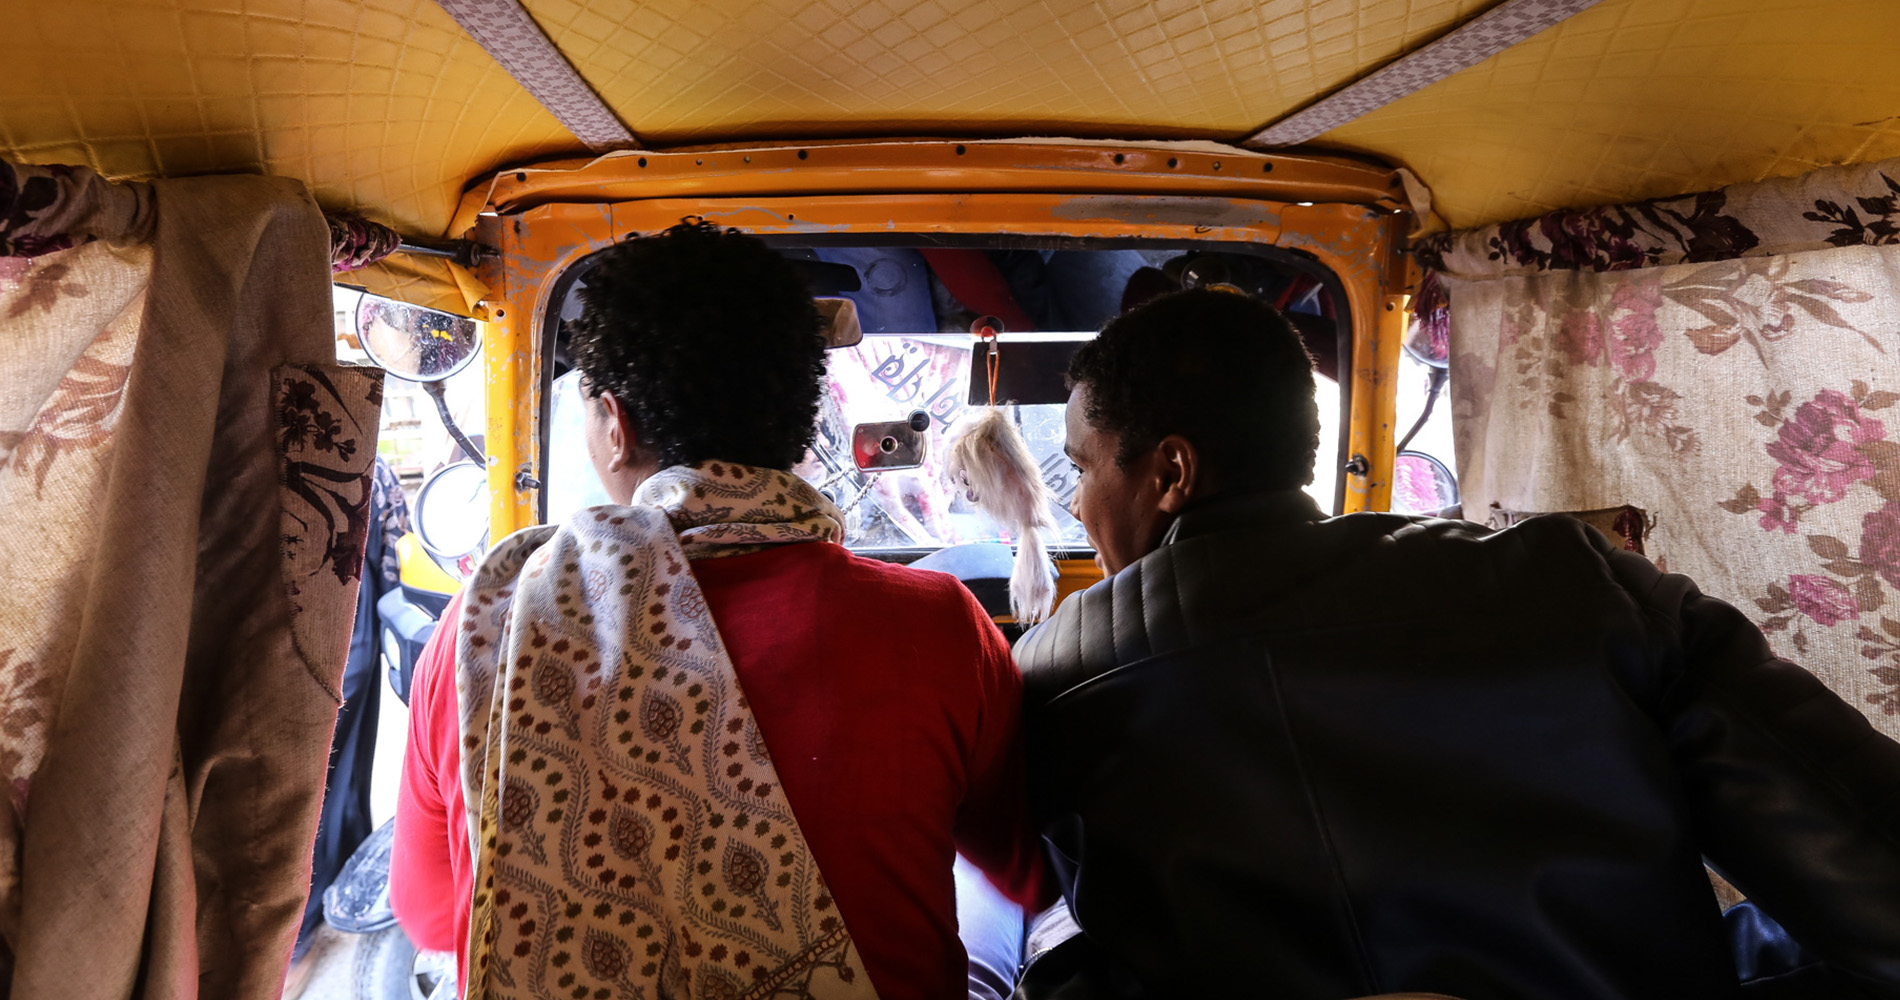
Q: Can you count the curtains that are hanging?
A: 2